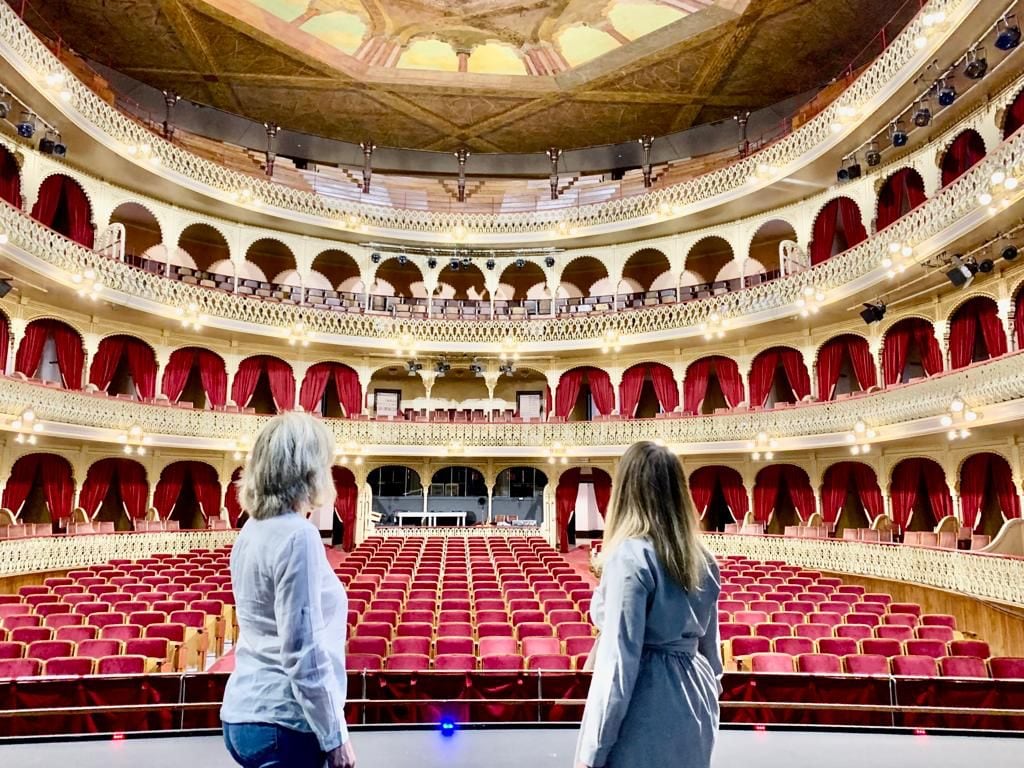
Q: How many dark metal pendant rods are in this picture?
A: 7